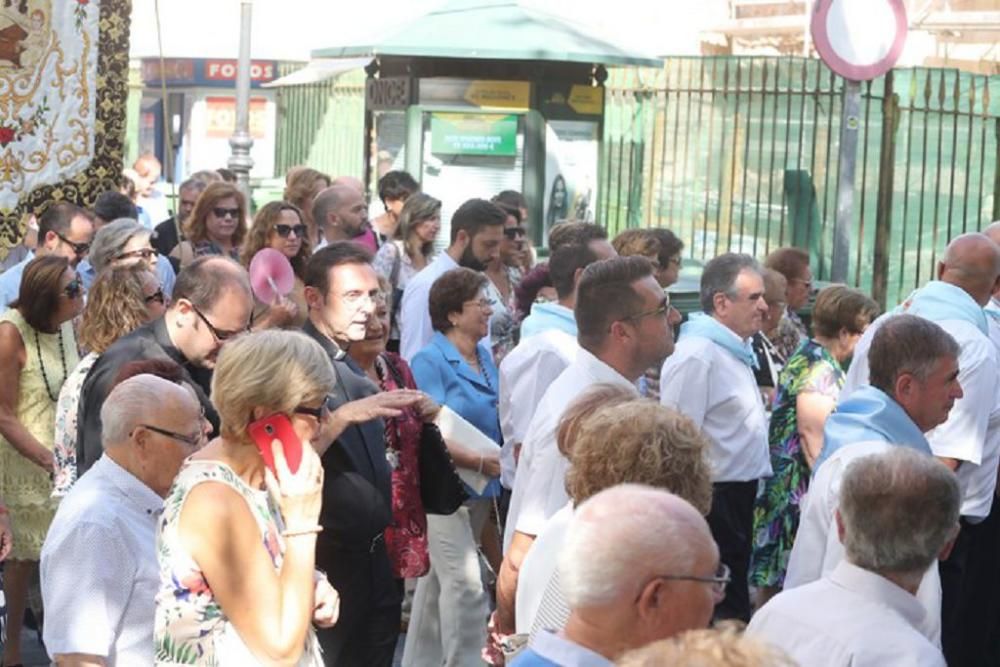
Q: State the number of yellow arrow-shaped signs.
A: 2